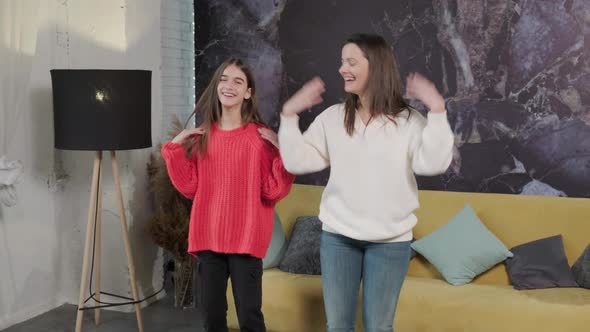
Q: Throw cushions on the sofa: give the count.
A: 5